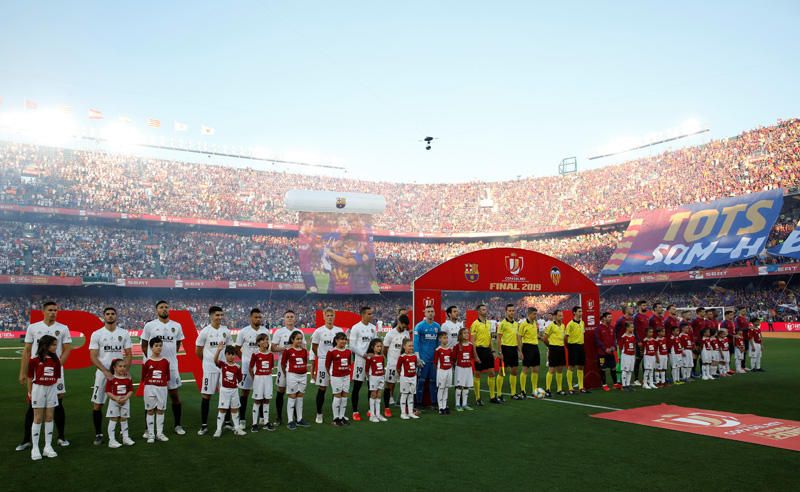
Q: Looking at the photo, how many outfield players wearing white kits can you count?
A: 10